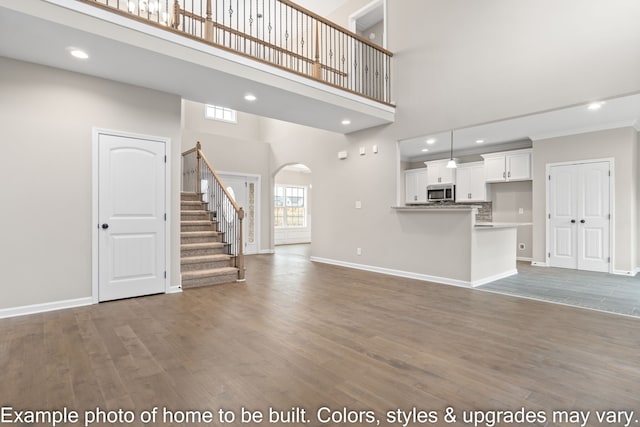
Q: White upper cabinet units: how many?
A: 4